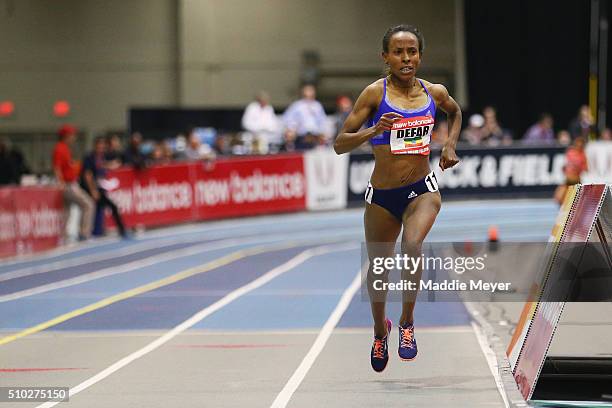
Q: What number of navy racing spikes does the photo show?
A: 2